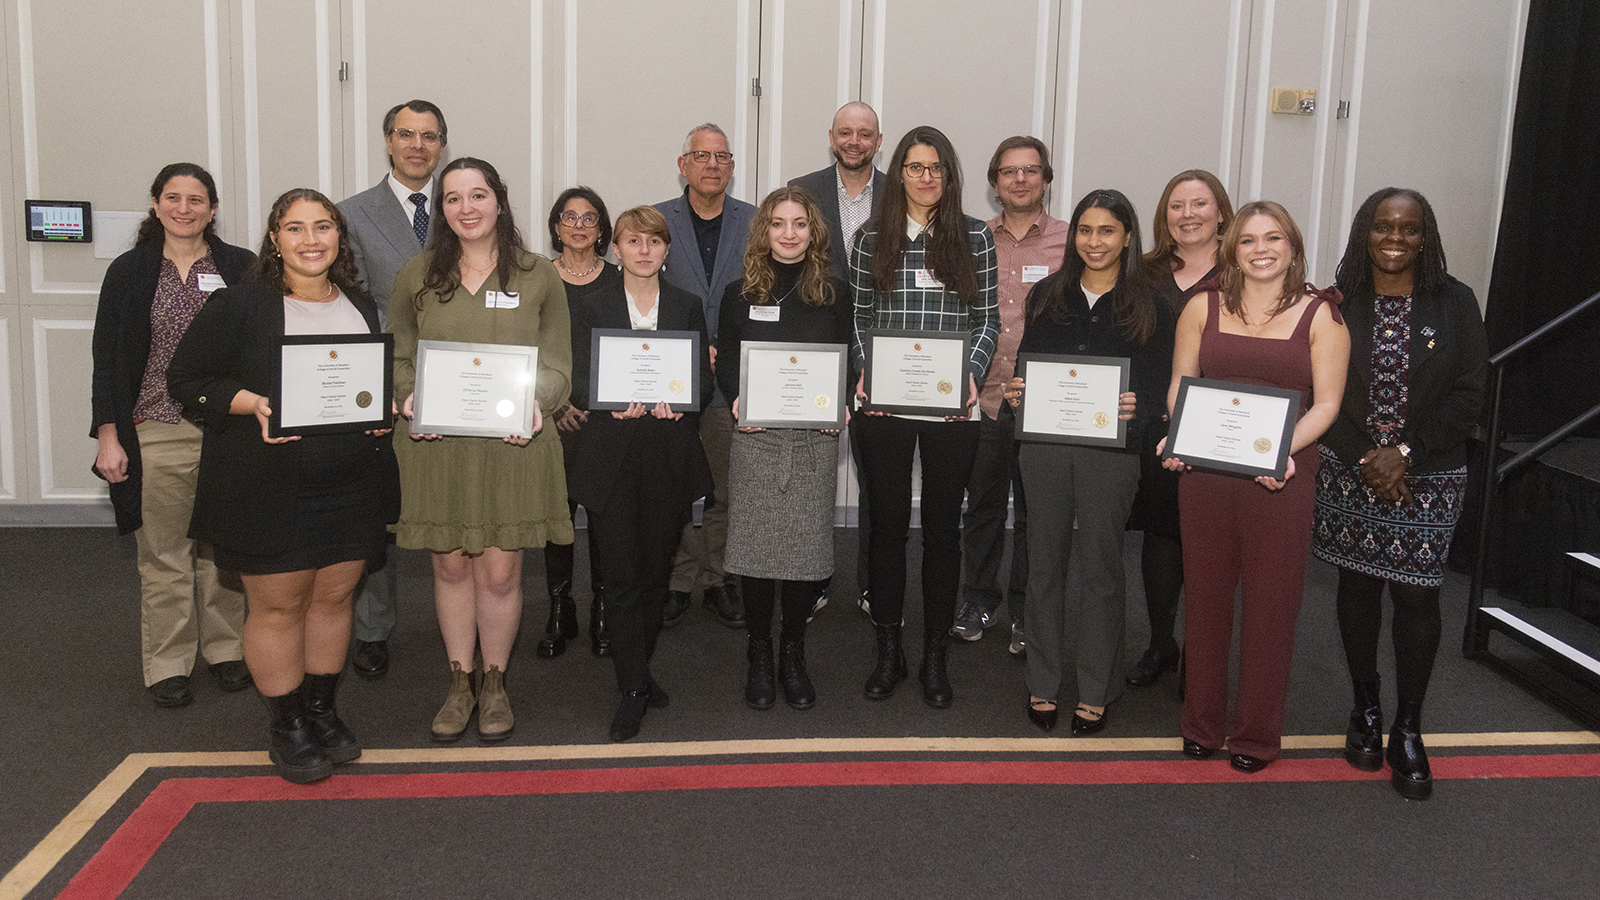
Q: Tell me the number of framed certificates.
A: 7